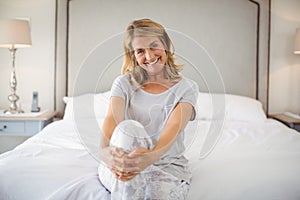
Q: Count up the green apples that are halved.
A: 0